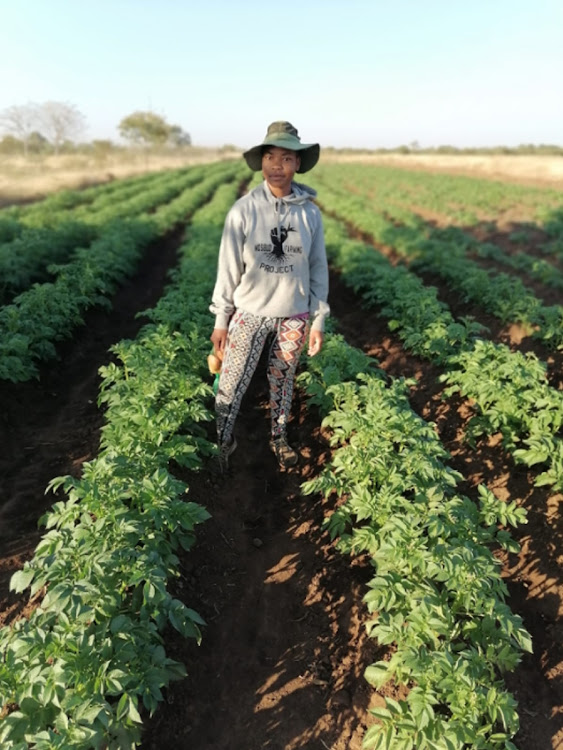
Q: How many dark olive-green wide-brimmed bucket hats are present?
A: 1